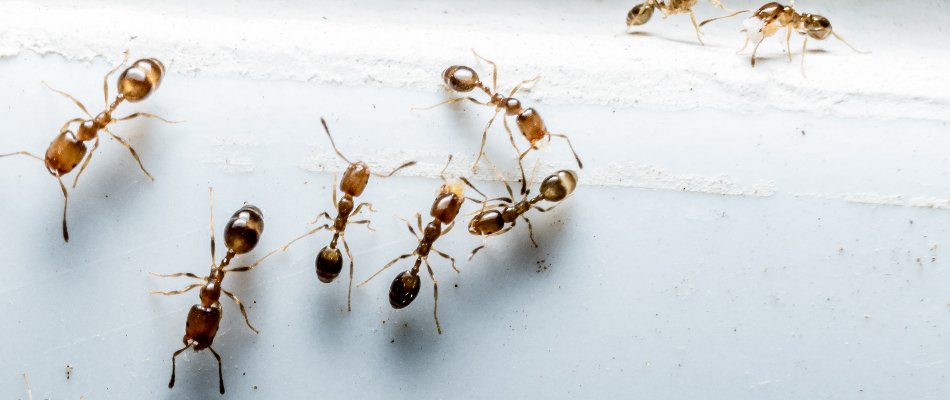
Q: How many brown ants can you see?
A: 8